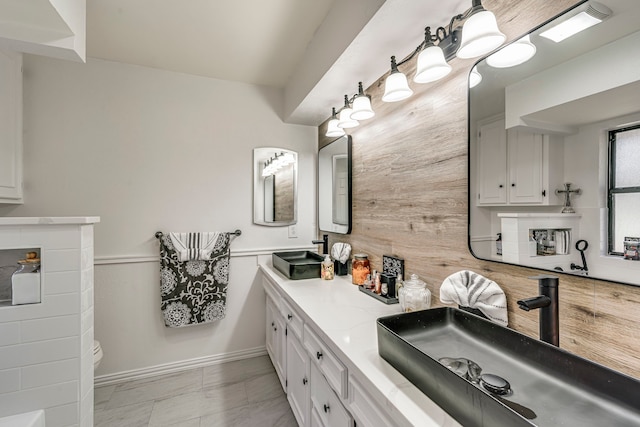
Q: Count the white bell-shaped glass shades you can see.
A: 6